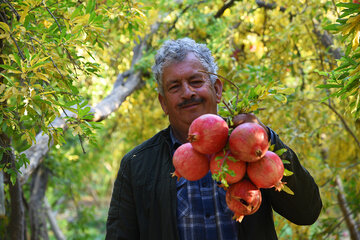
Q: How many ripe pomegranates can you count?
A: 6